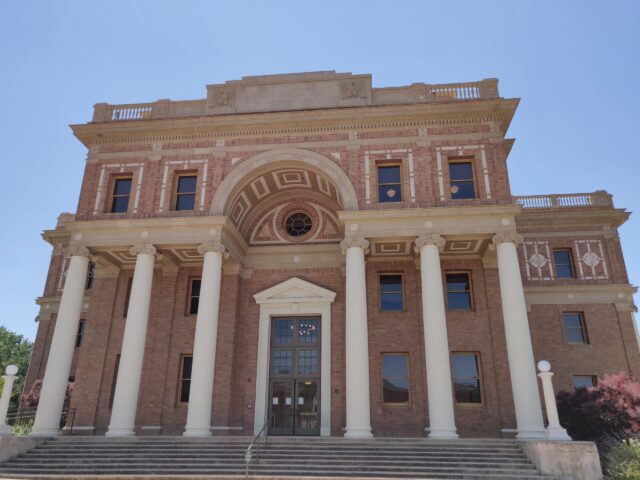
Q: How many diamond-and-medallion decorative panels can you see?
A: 2